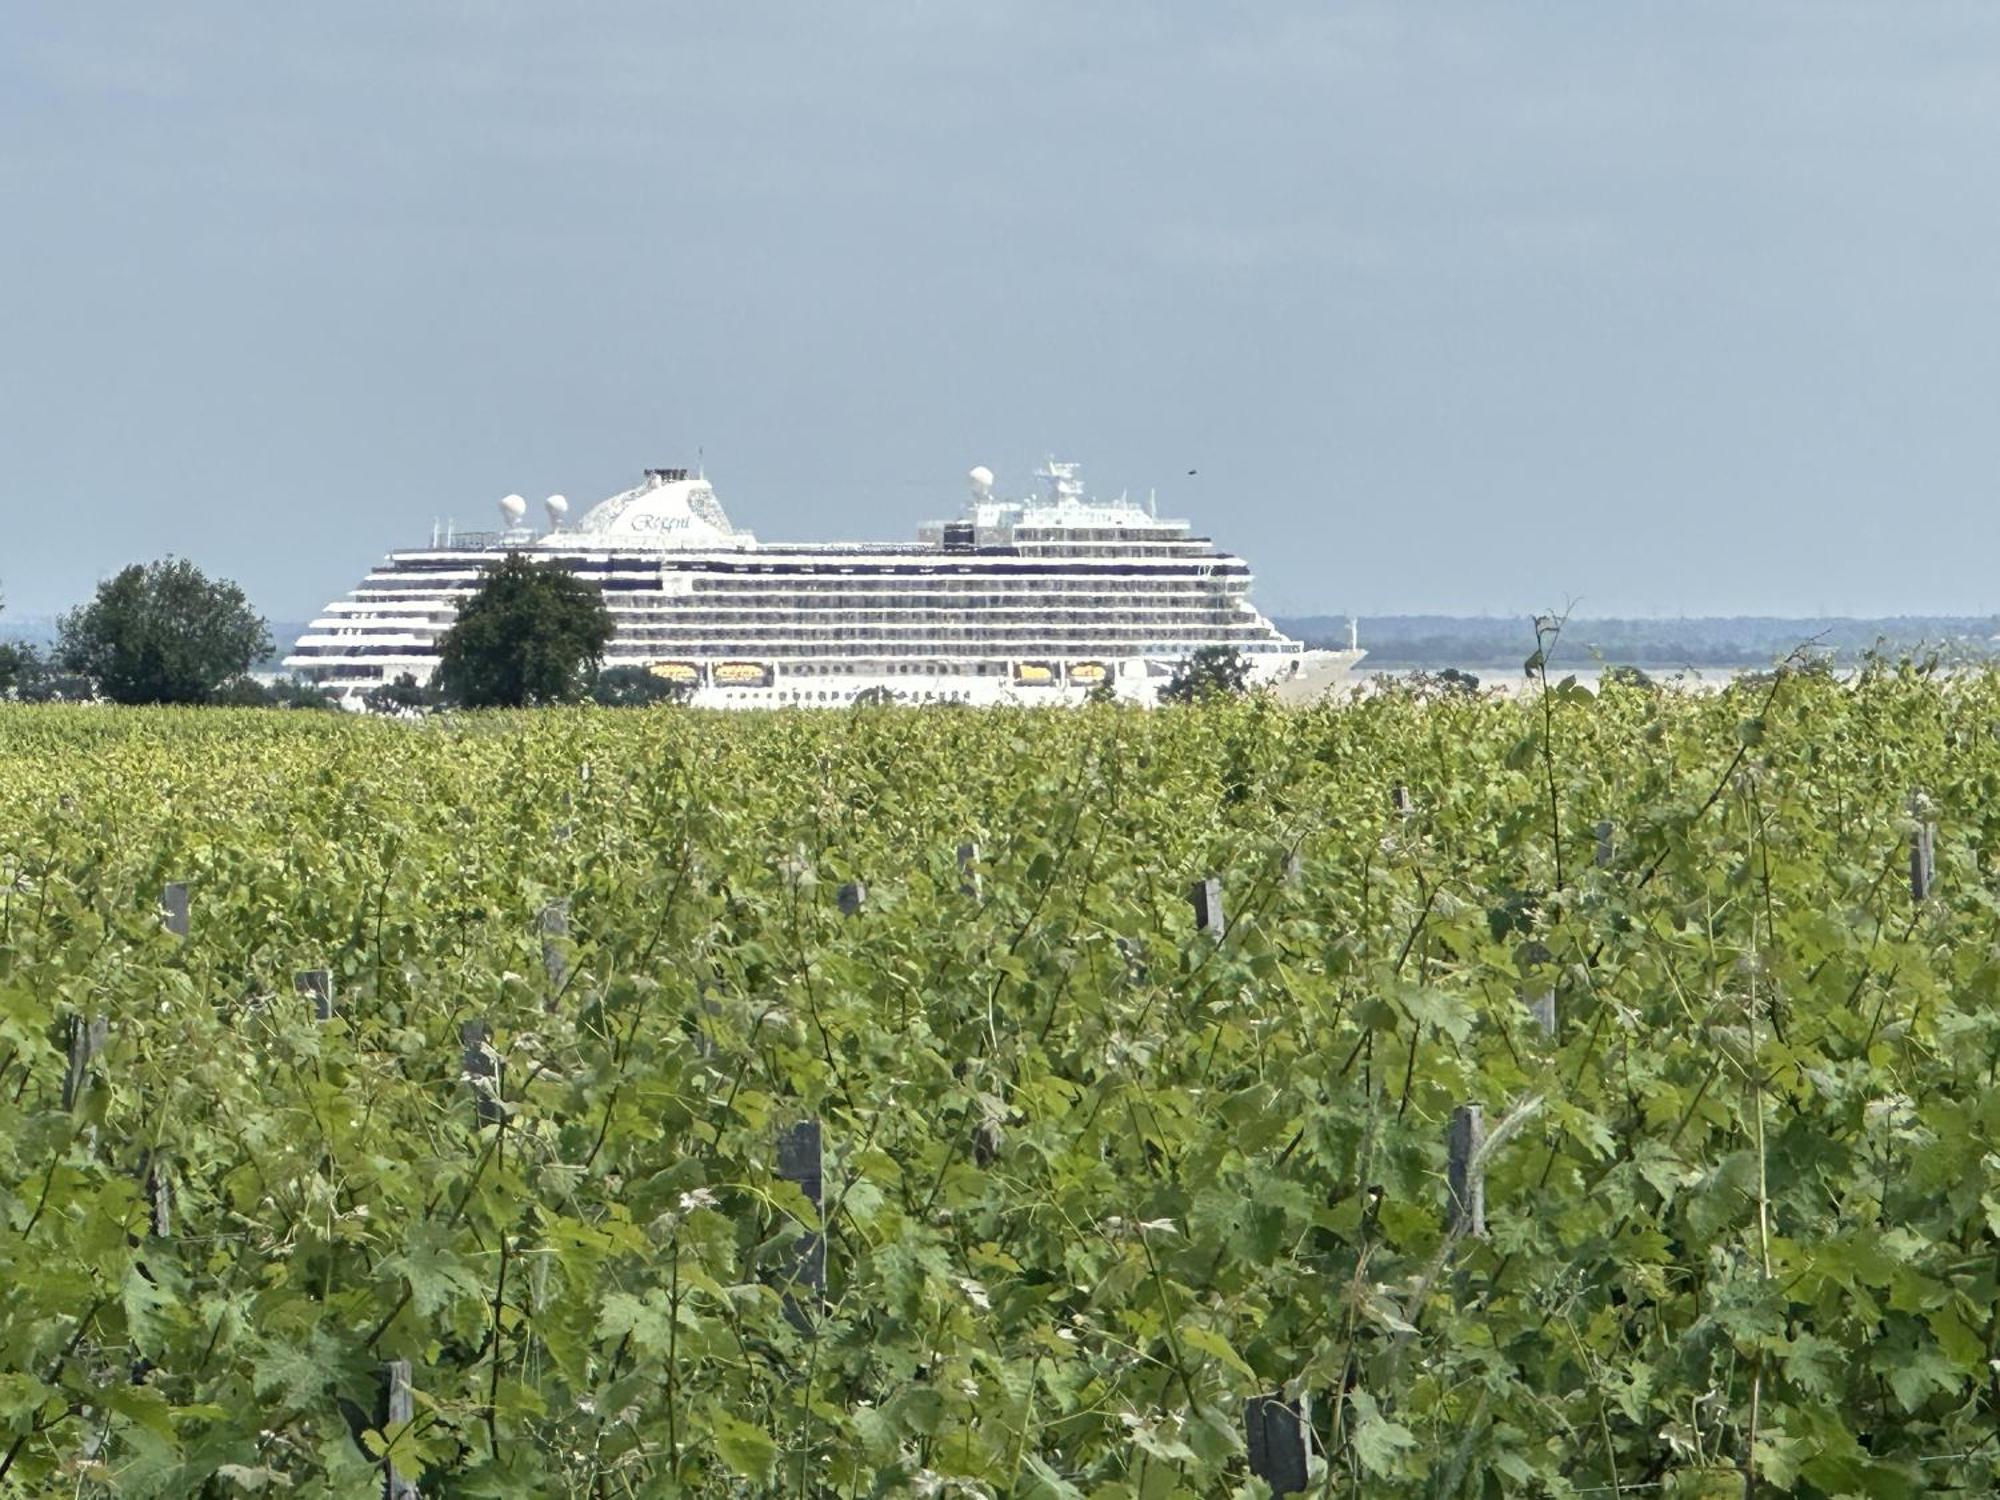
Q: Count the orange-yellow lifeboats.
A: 4